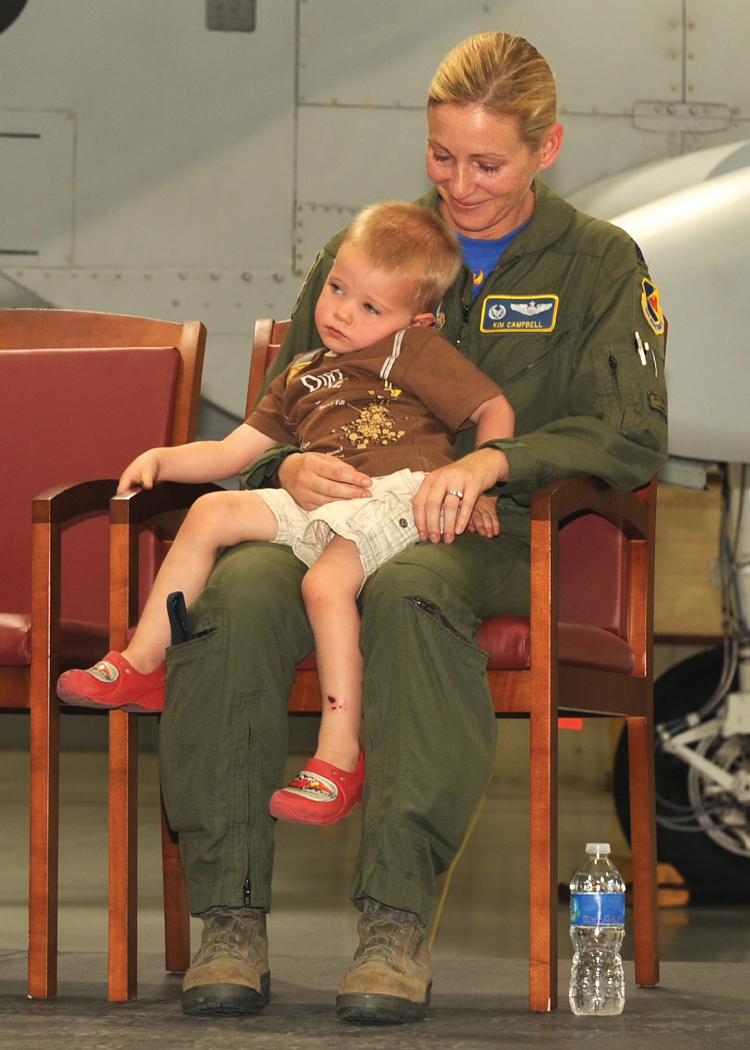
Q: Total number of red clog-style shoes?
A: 2